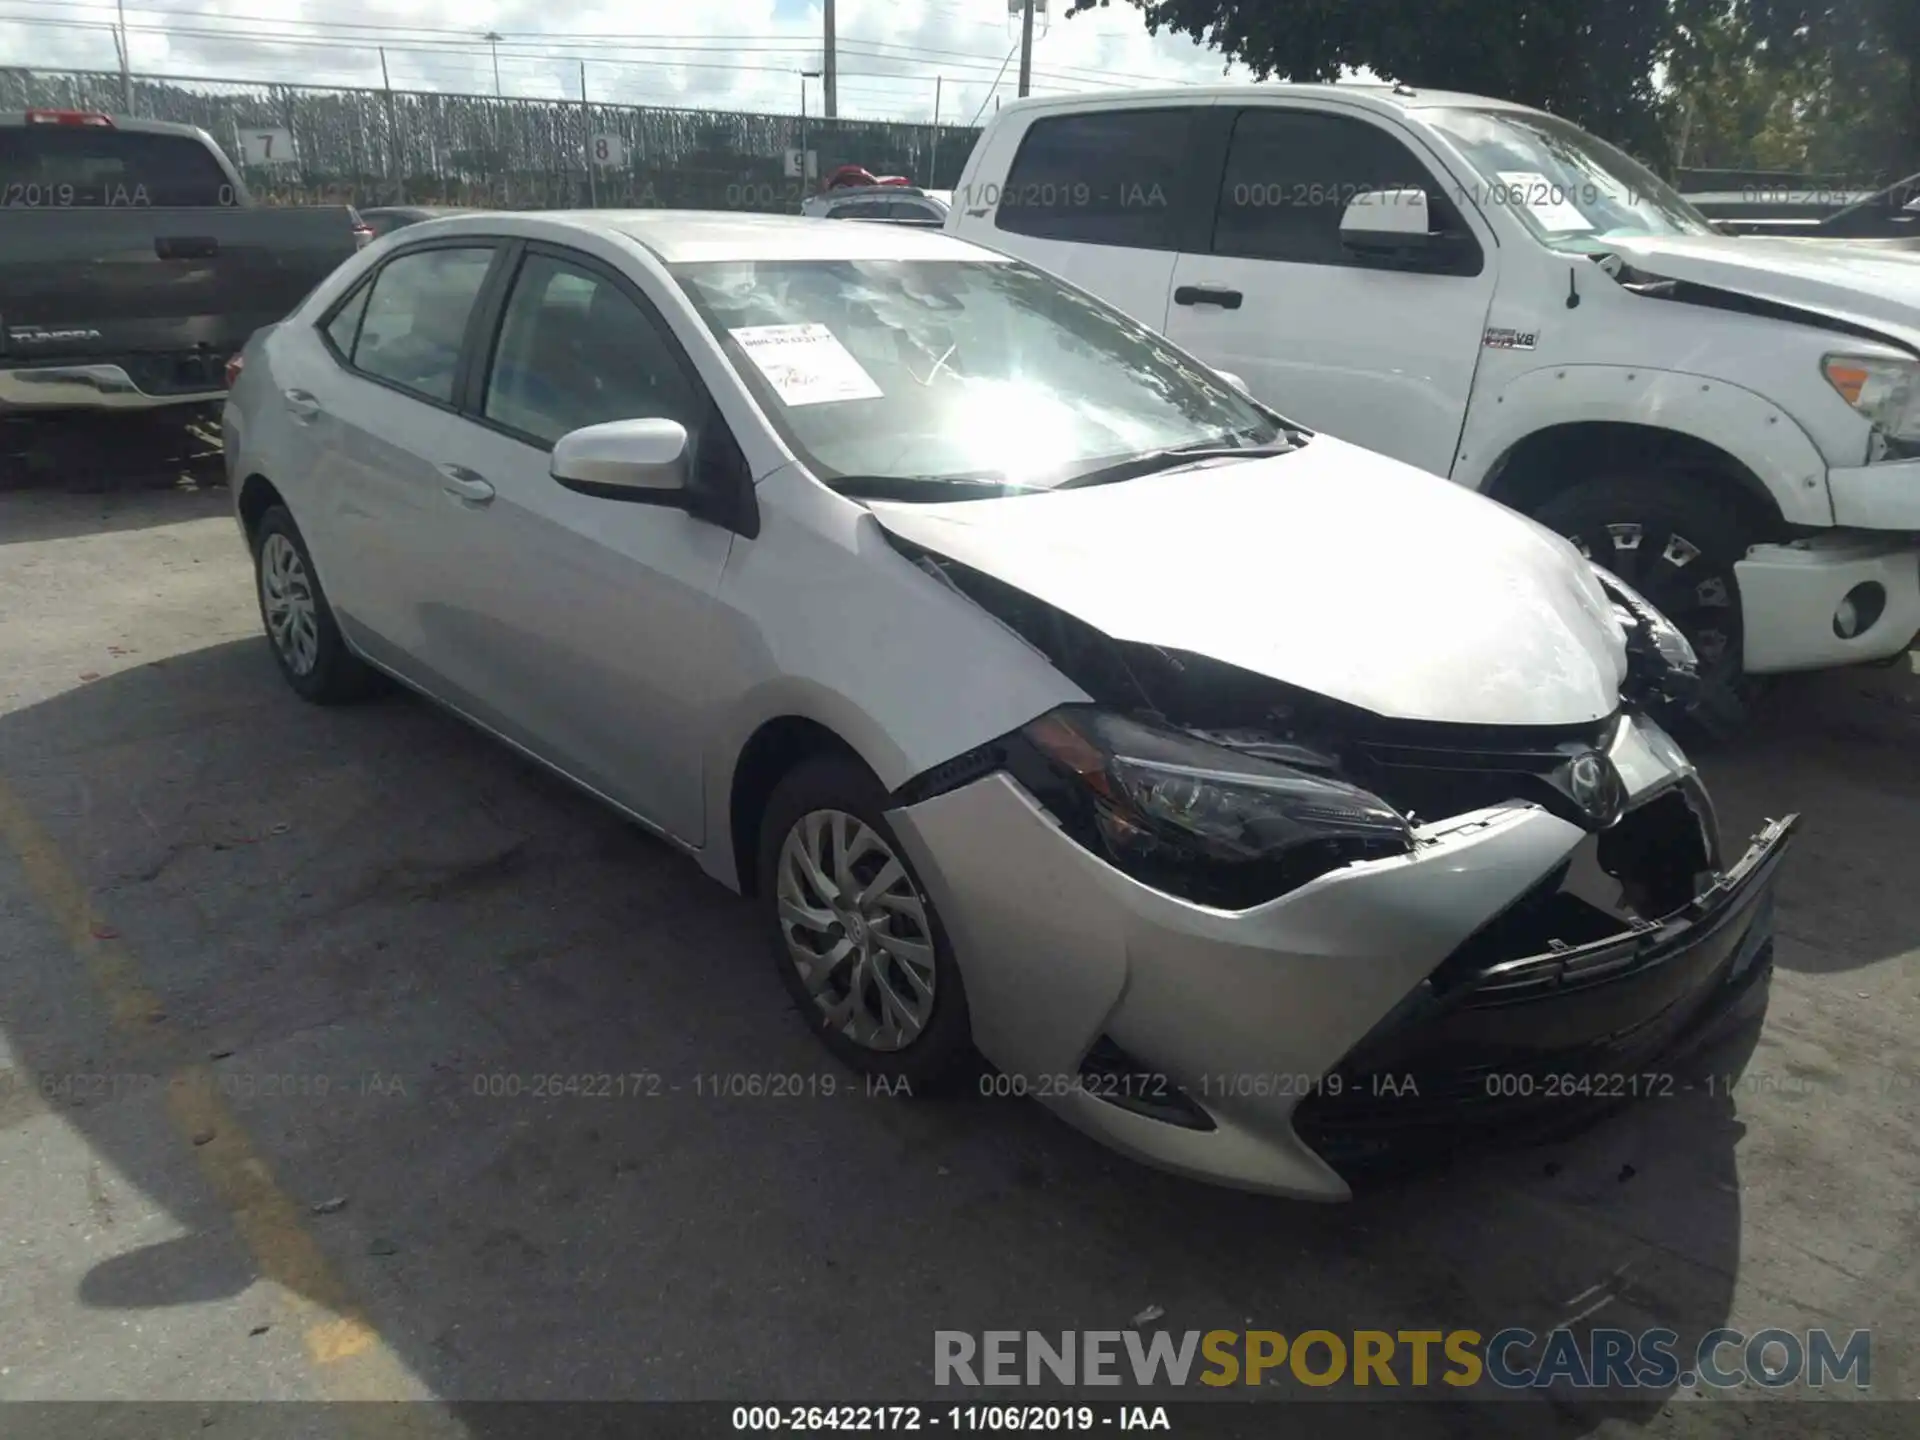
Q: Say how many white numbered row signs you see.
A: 3